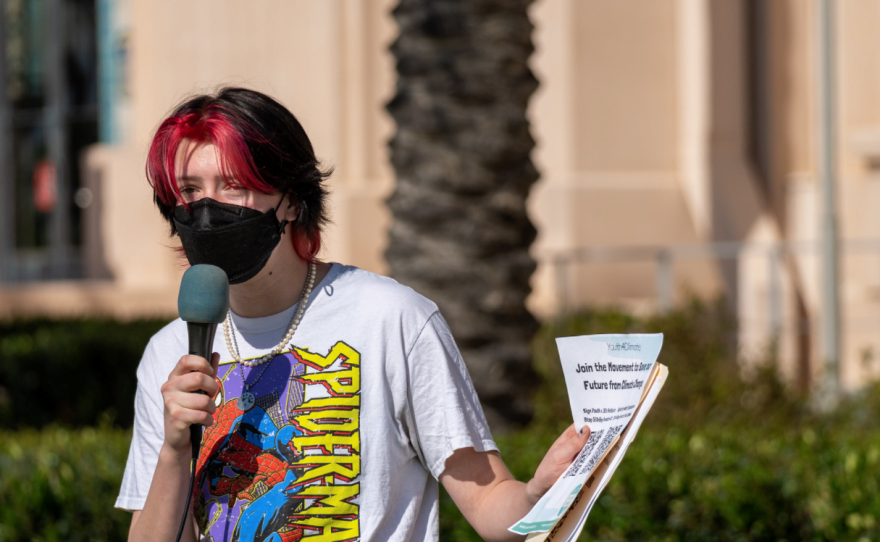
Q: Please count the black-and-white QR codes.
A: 2